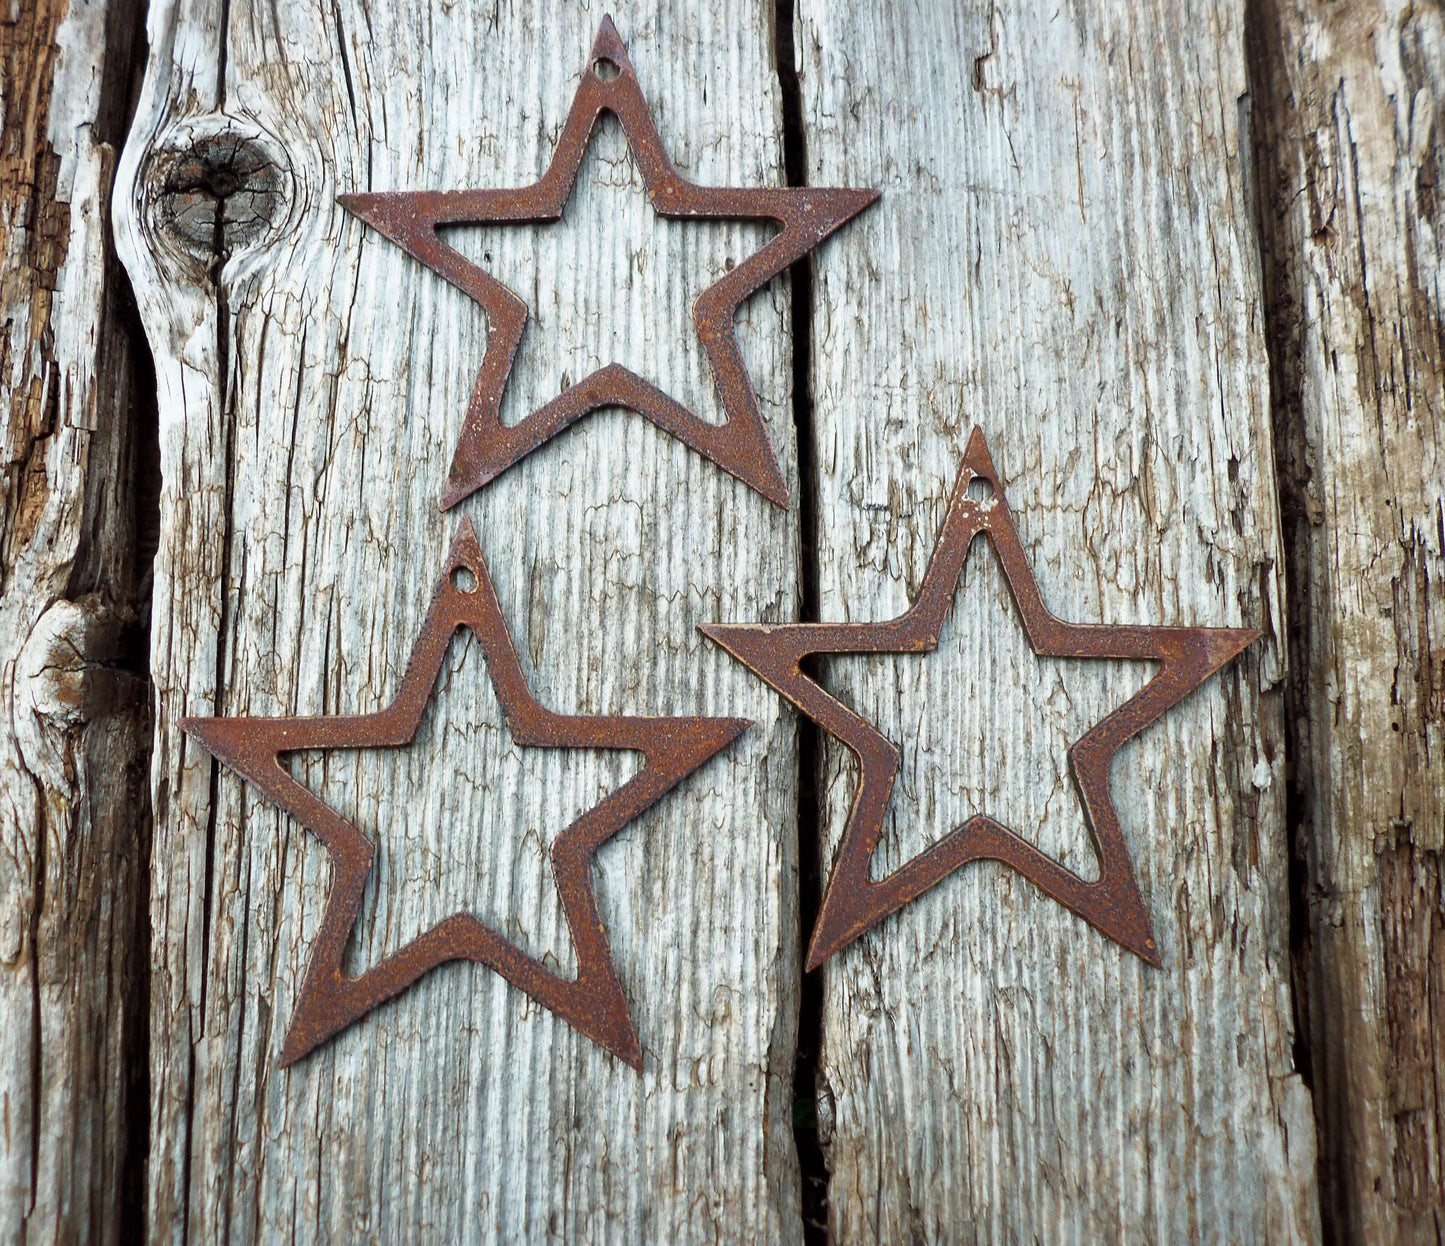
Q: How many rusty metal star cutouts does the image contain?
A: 3